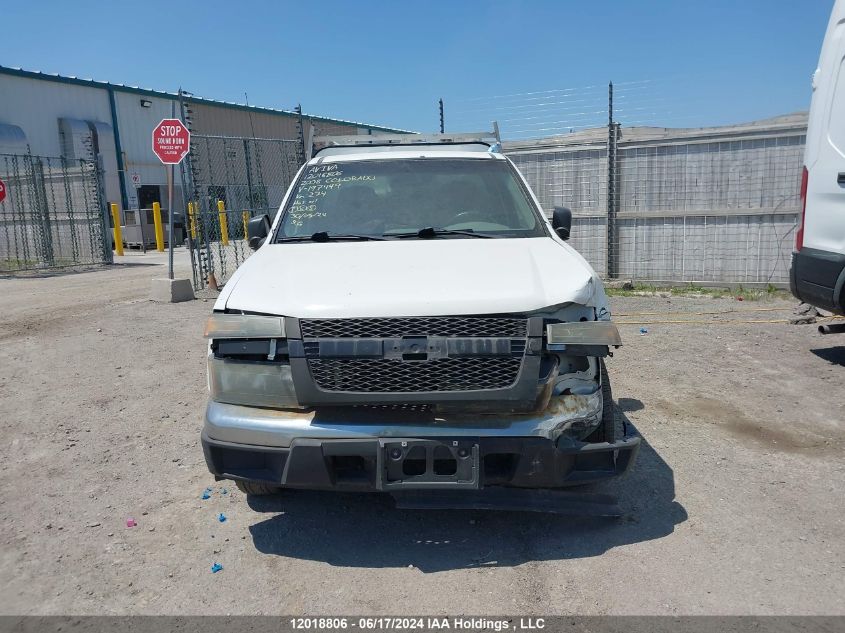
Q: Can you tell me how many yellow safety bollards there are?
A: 5